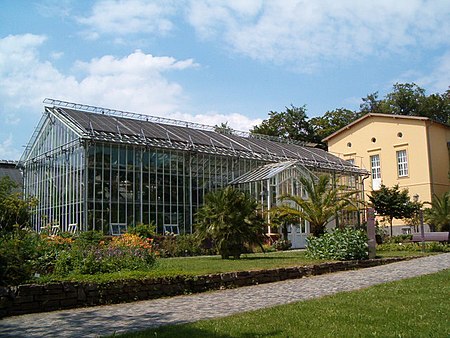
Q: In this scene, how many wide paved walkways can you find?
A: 1